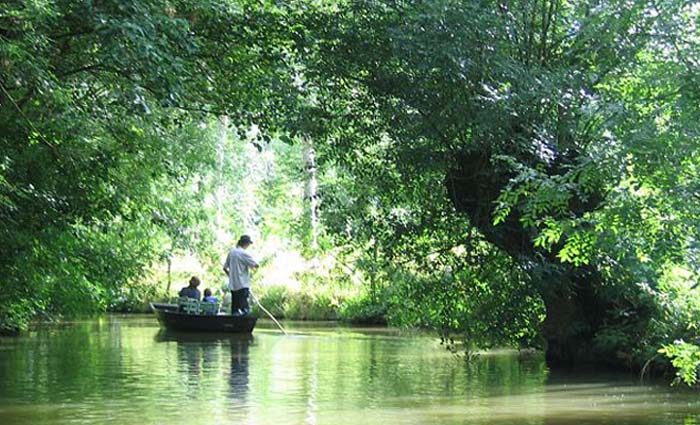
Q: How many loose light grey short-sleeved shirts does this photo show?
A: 1